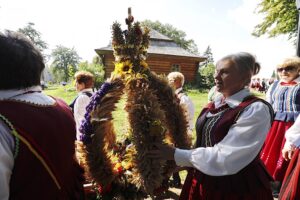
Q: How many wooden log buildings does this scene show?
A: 1